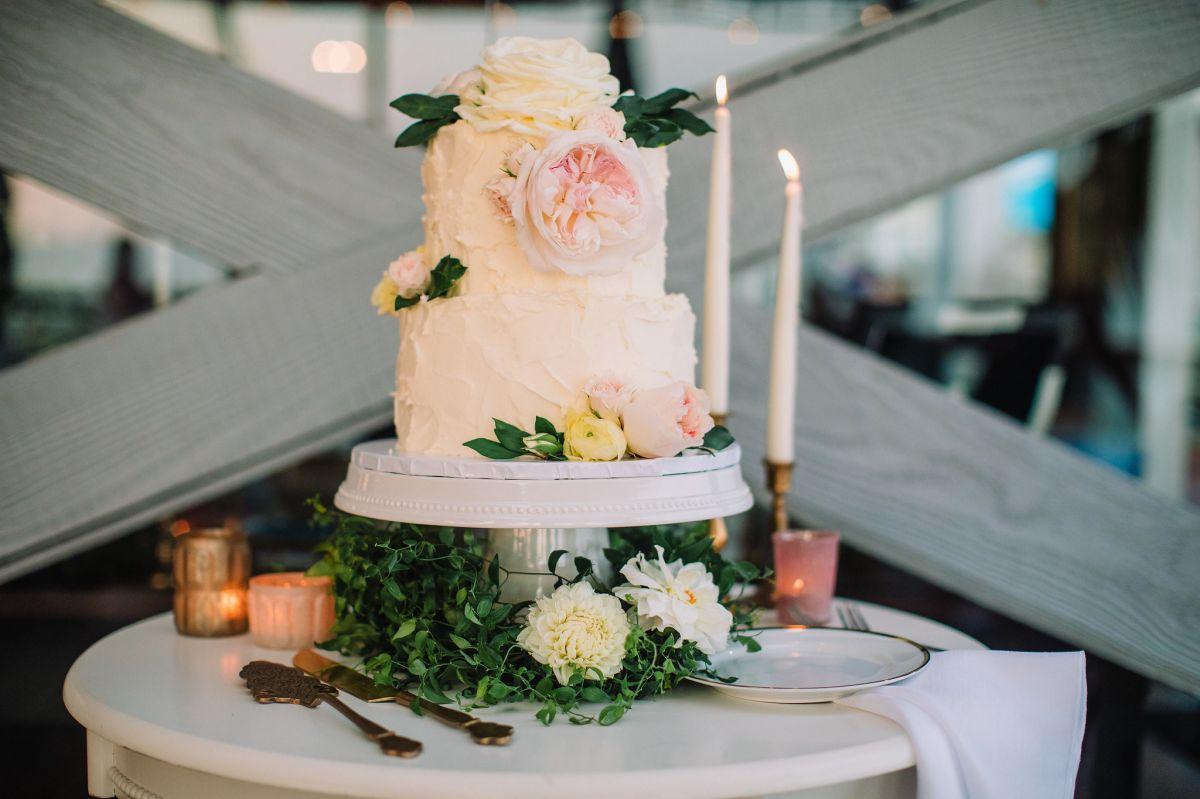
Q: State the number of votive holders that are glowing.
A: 3